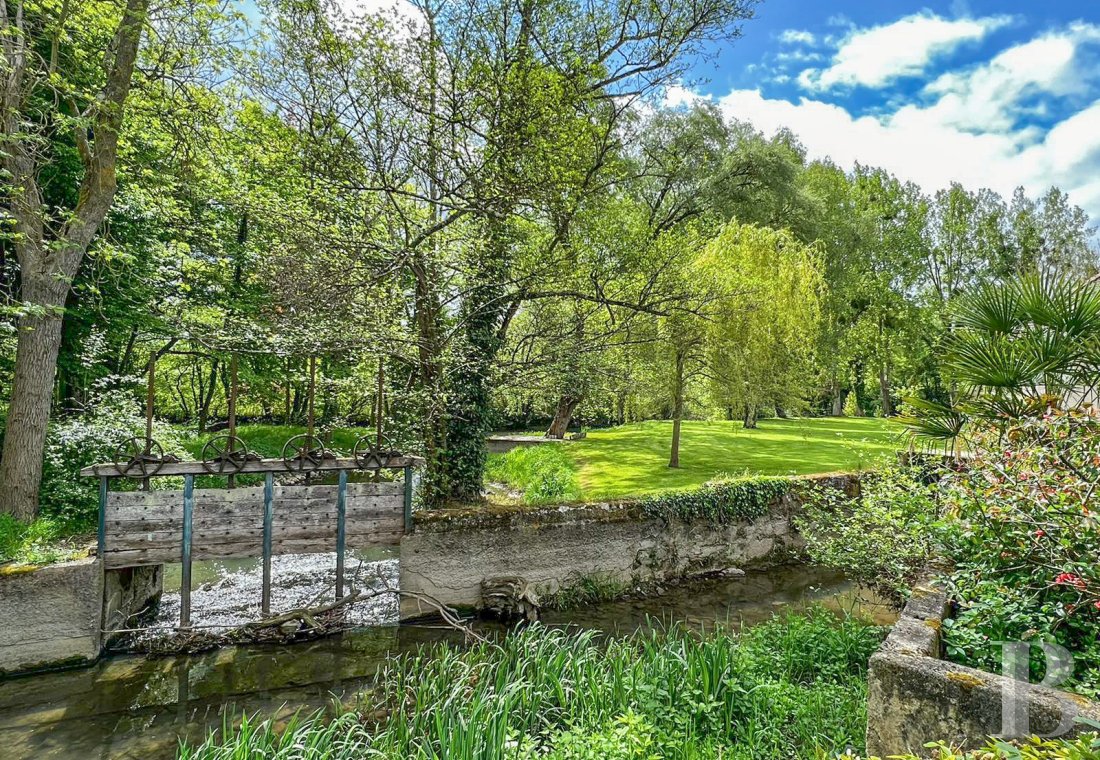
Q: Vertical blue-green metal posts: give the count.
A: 5